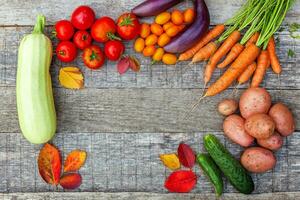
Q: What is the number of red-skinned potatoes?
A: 7